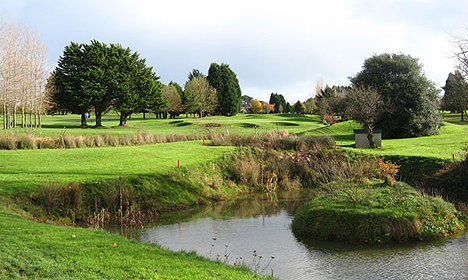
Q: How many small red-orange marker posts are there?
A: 4